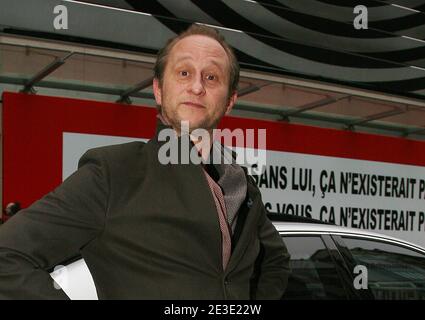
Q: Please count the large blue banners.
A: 0